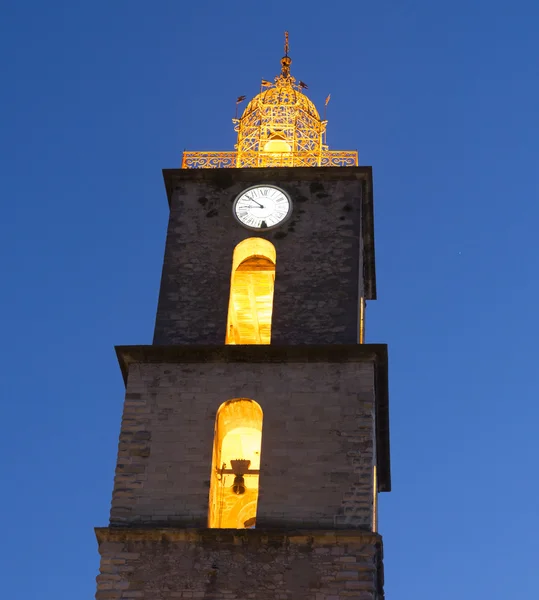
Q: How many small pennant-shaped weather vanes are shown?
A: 4